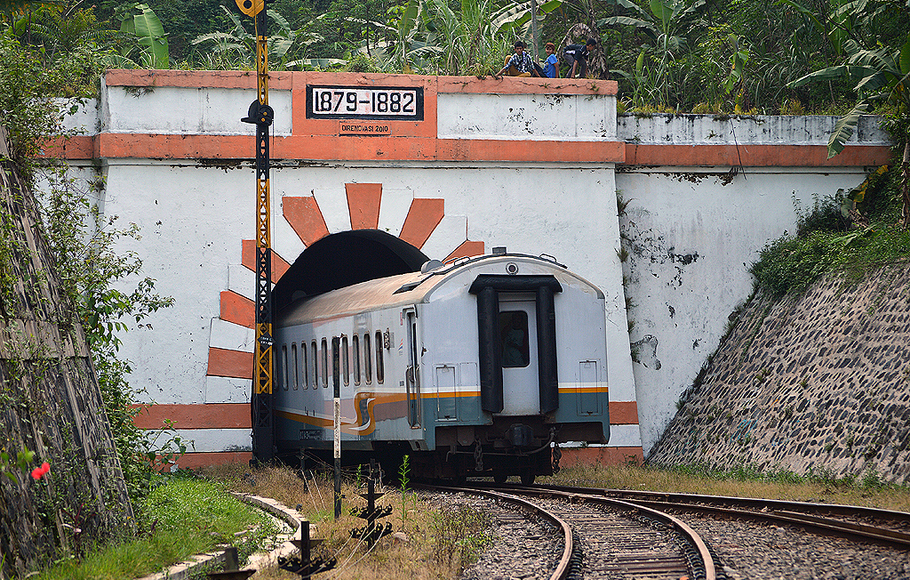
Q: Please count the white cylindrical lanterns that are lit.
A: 0